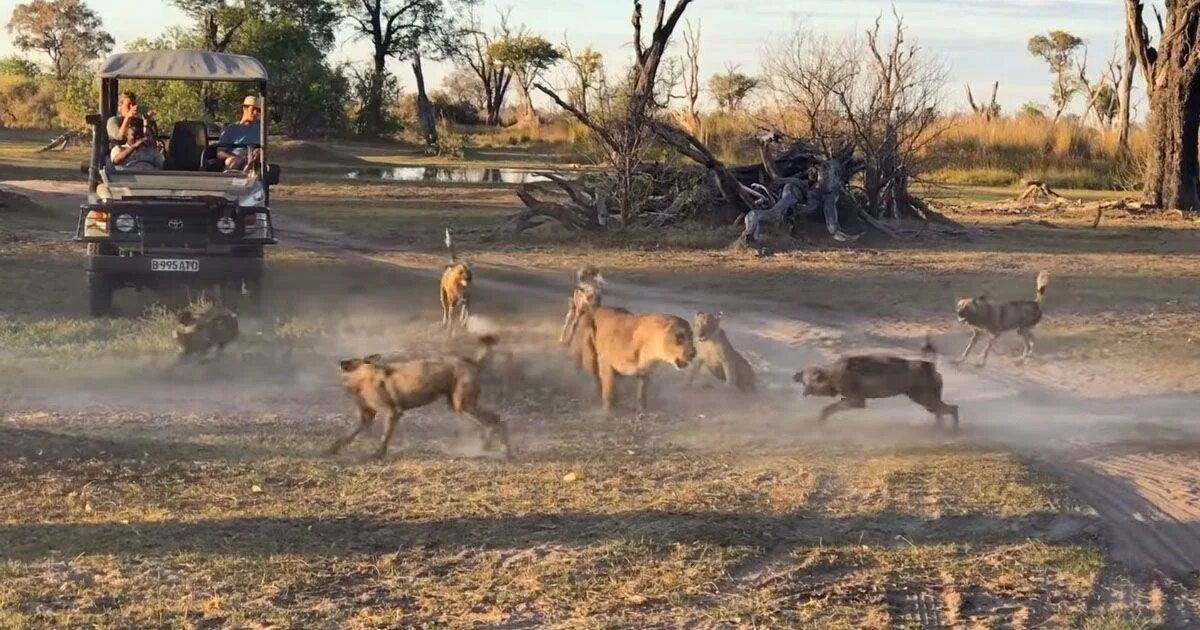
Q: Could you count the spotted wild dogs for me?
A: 6